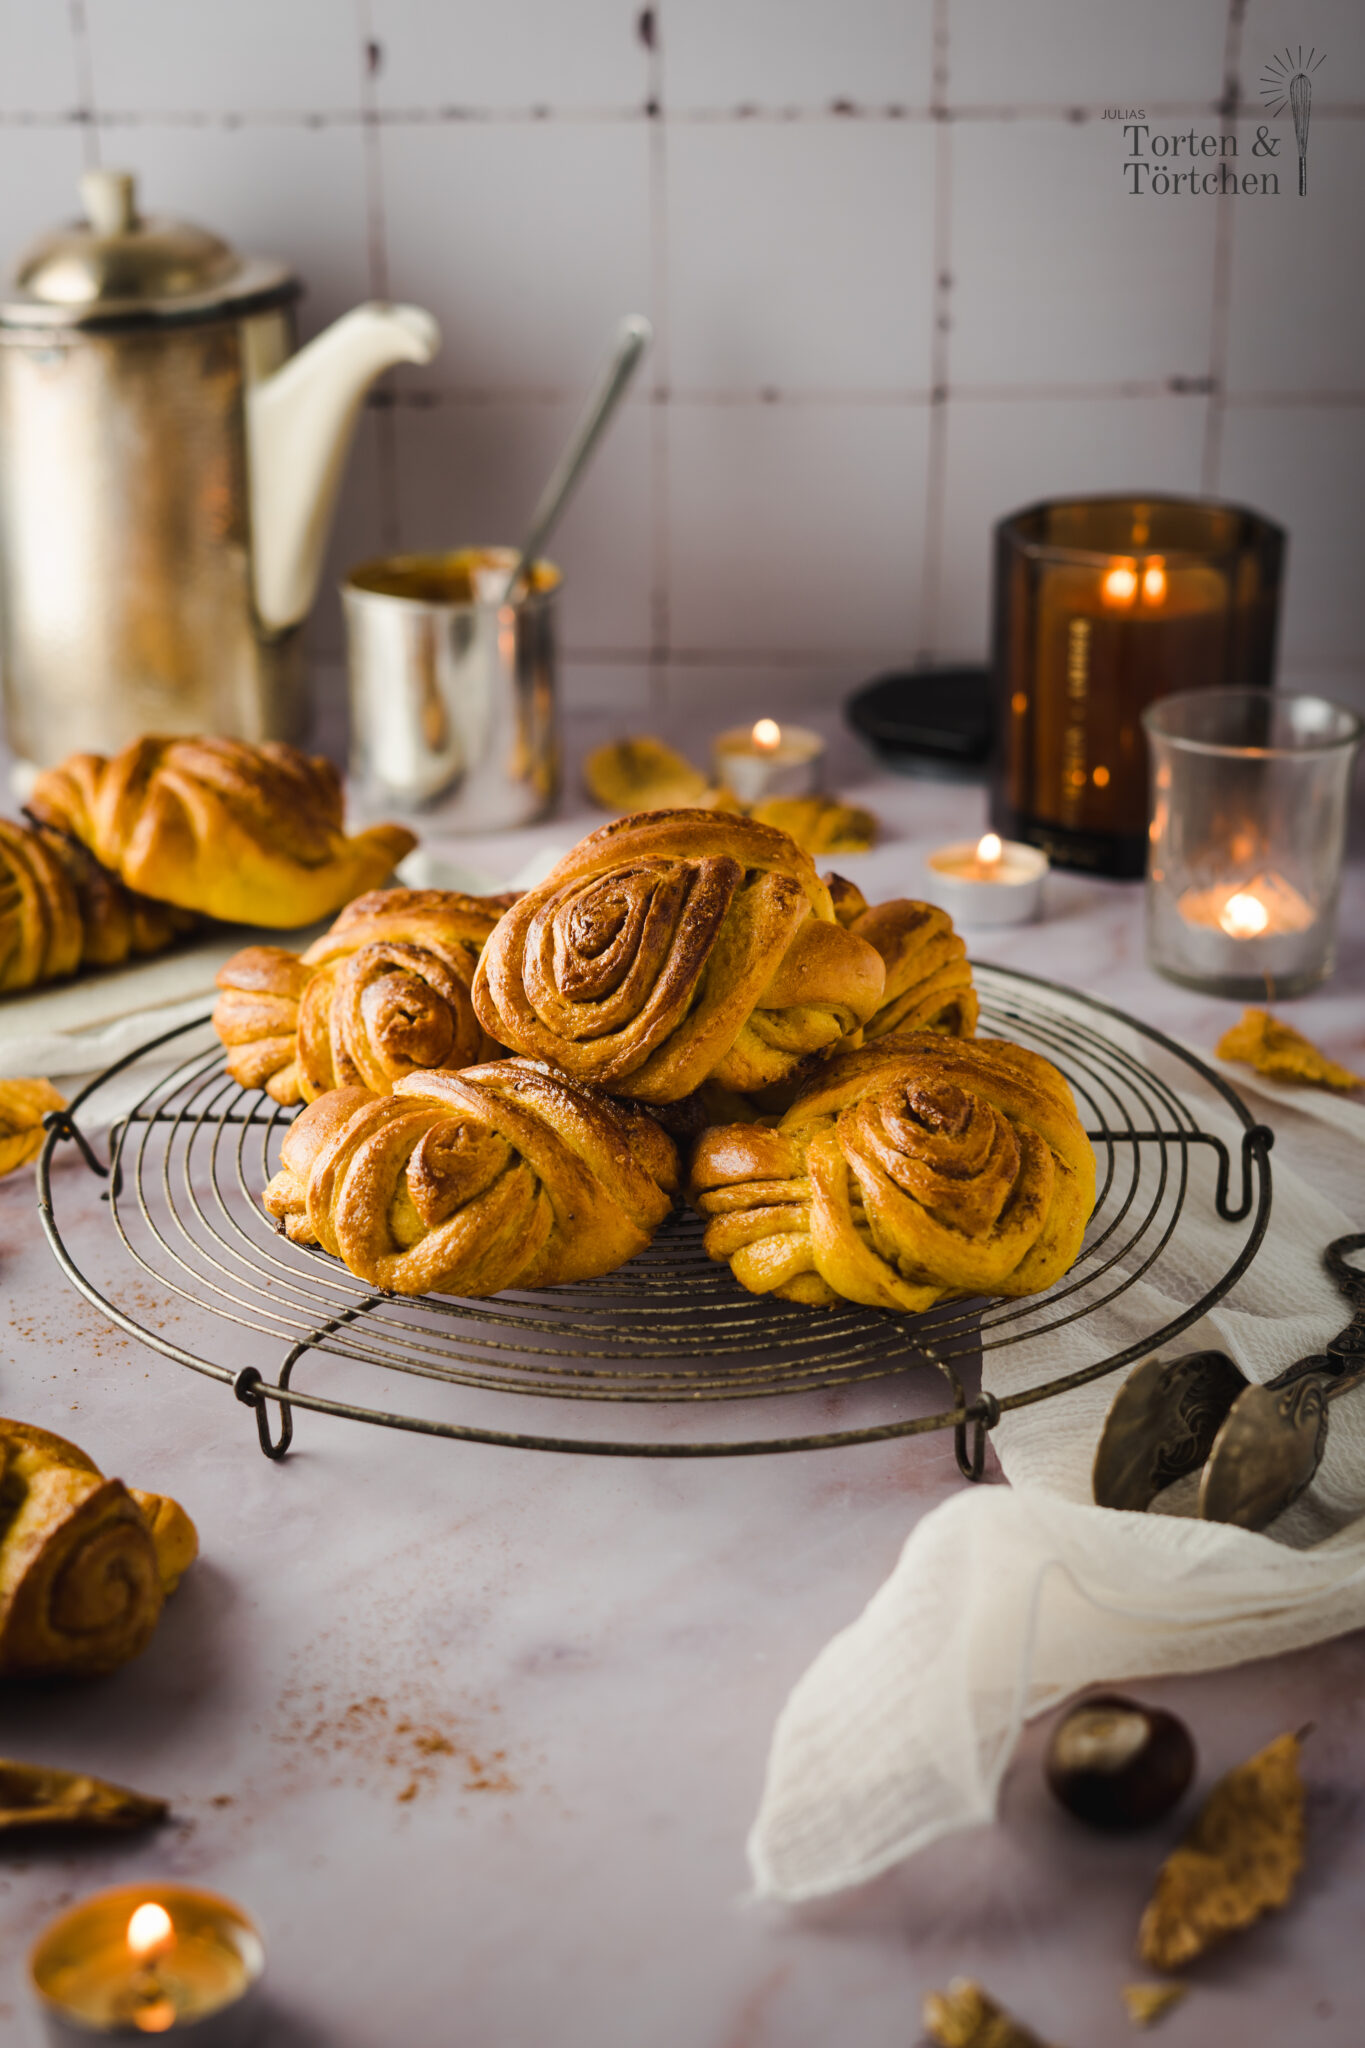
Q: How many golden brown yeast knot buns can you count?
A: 8